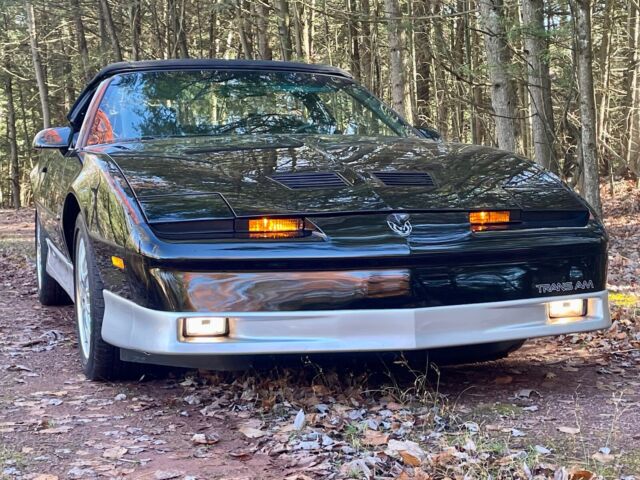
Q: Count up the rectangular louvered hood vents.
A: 2